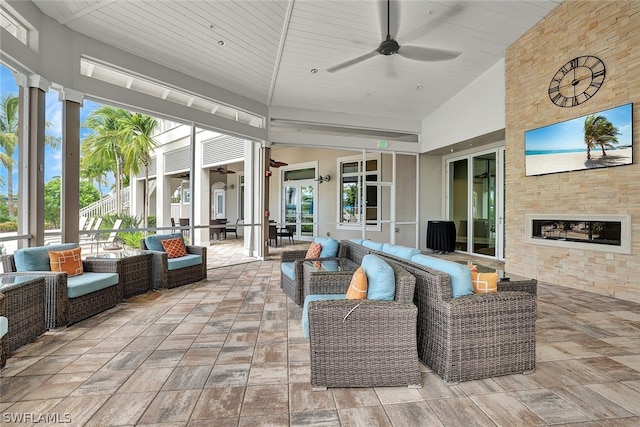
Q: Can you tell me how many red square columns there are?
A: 0